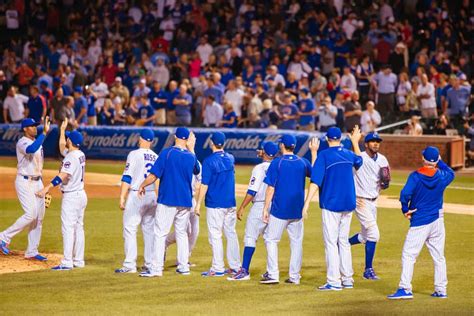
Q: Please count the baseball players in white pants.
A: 11